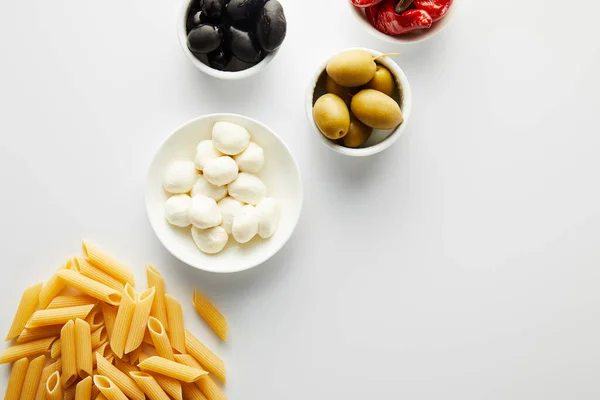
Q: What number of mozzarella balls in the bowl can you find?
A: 13